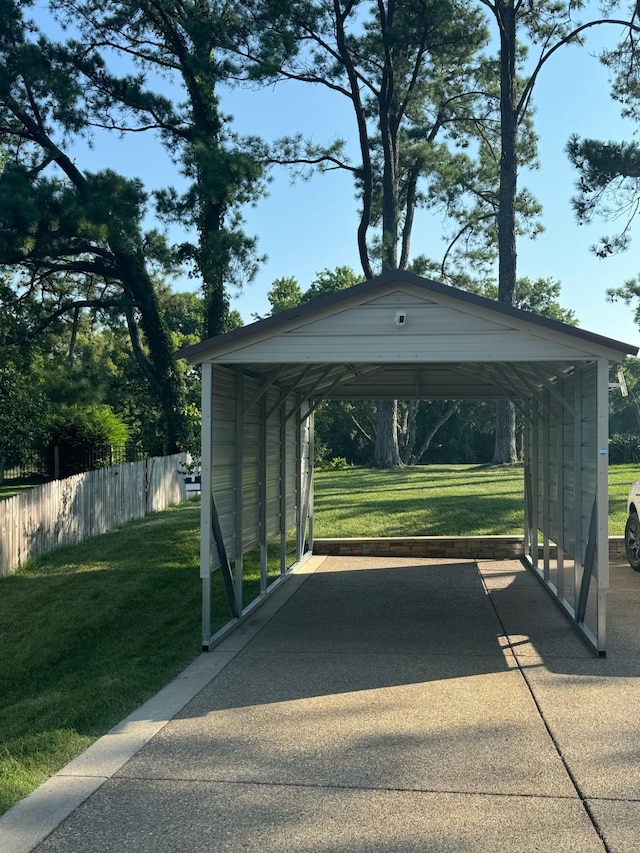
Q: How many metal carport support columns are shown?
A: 12